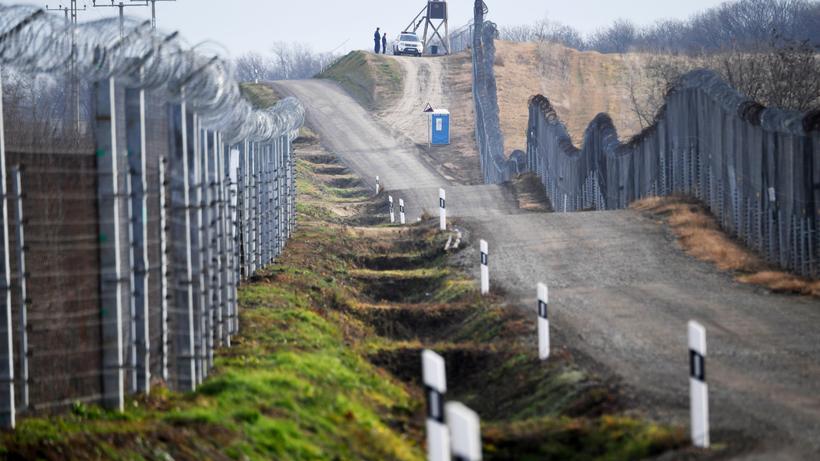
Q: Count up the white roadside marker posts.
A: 9